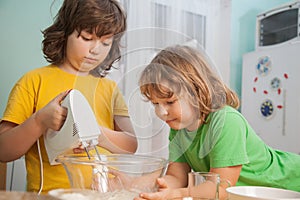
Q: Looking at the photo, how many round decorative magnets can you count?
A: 3